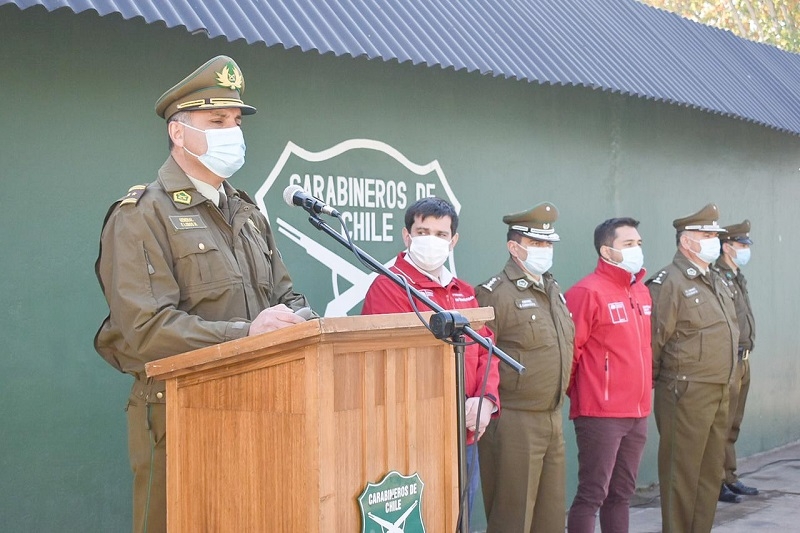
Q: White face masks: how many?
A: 6